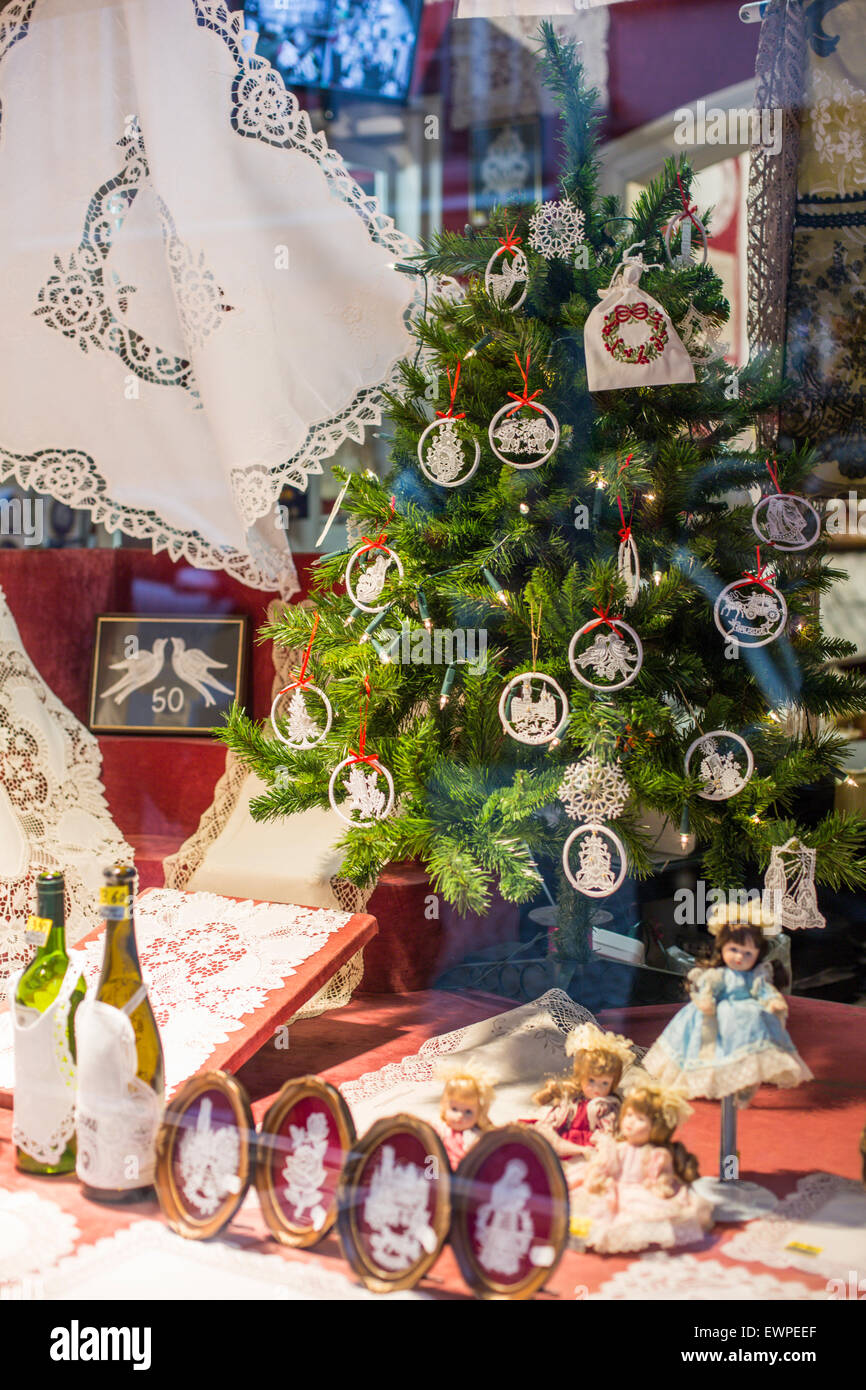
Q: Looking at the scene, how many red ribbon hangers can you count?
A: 11